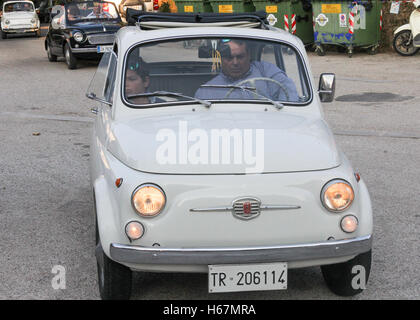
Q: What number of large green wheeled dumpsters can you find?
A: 4